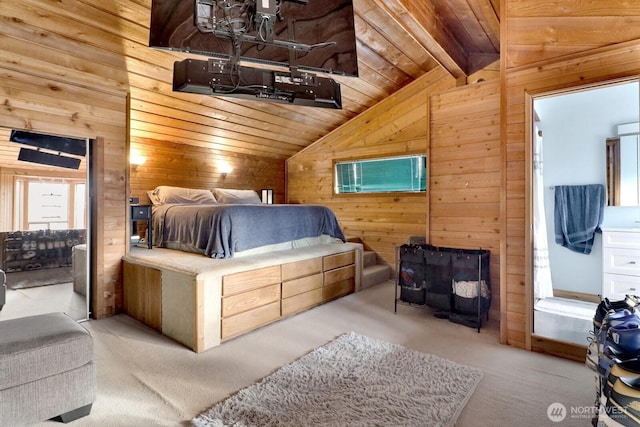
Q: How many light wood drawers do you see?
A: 9